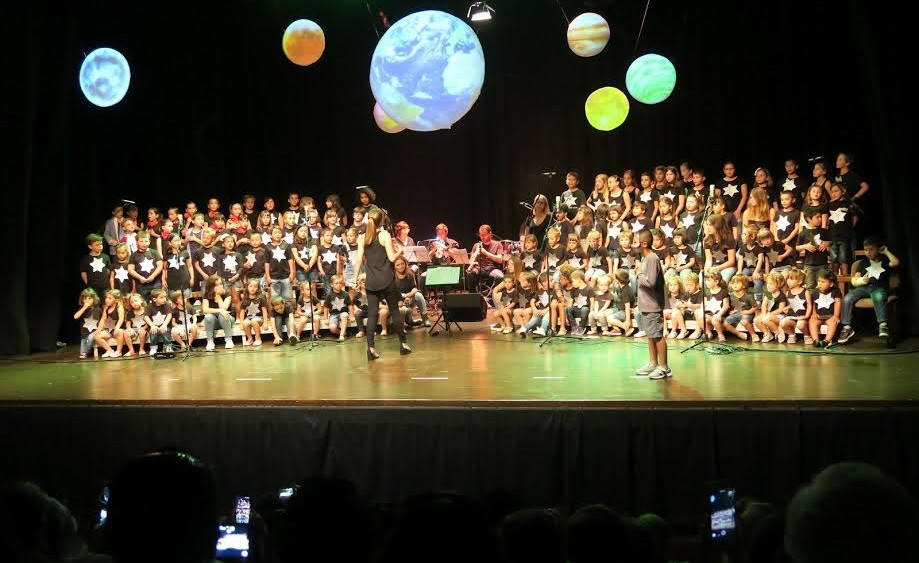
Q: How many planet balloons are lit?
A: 7